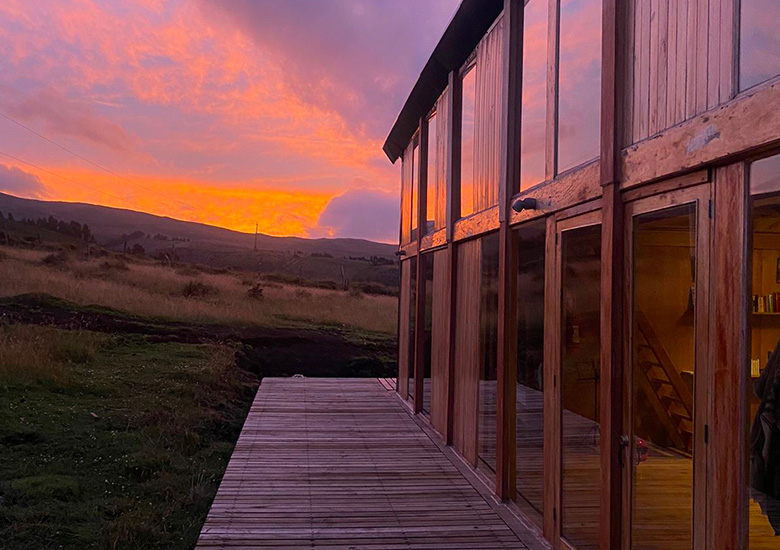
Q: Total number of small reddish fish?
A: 0